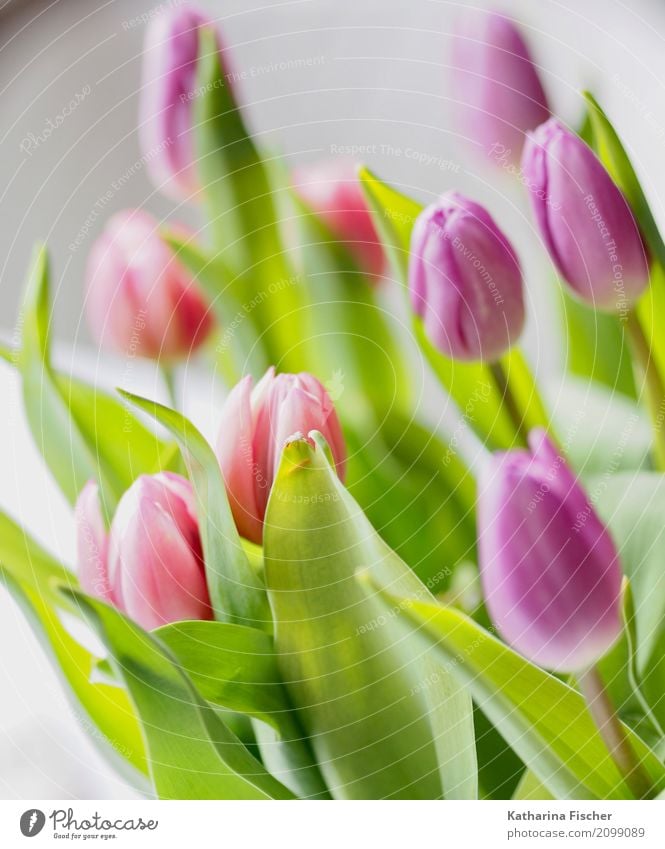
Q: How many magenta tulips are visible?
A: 5